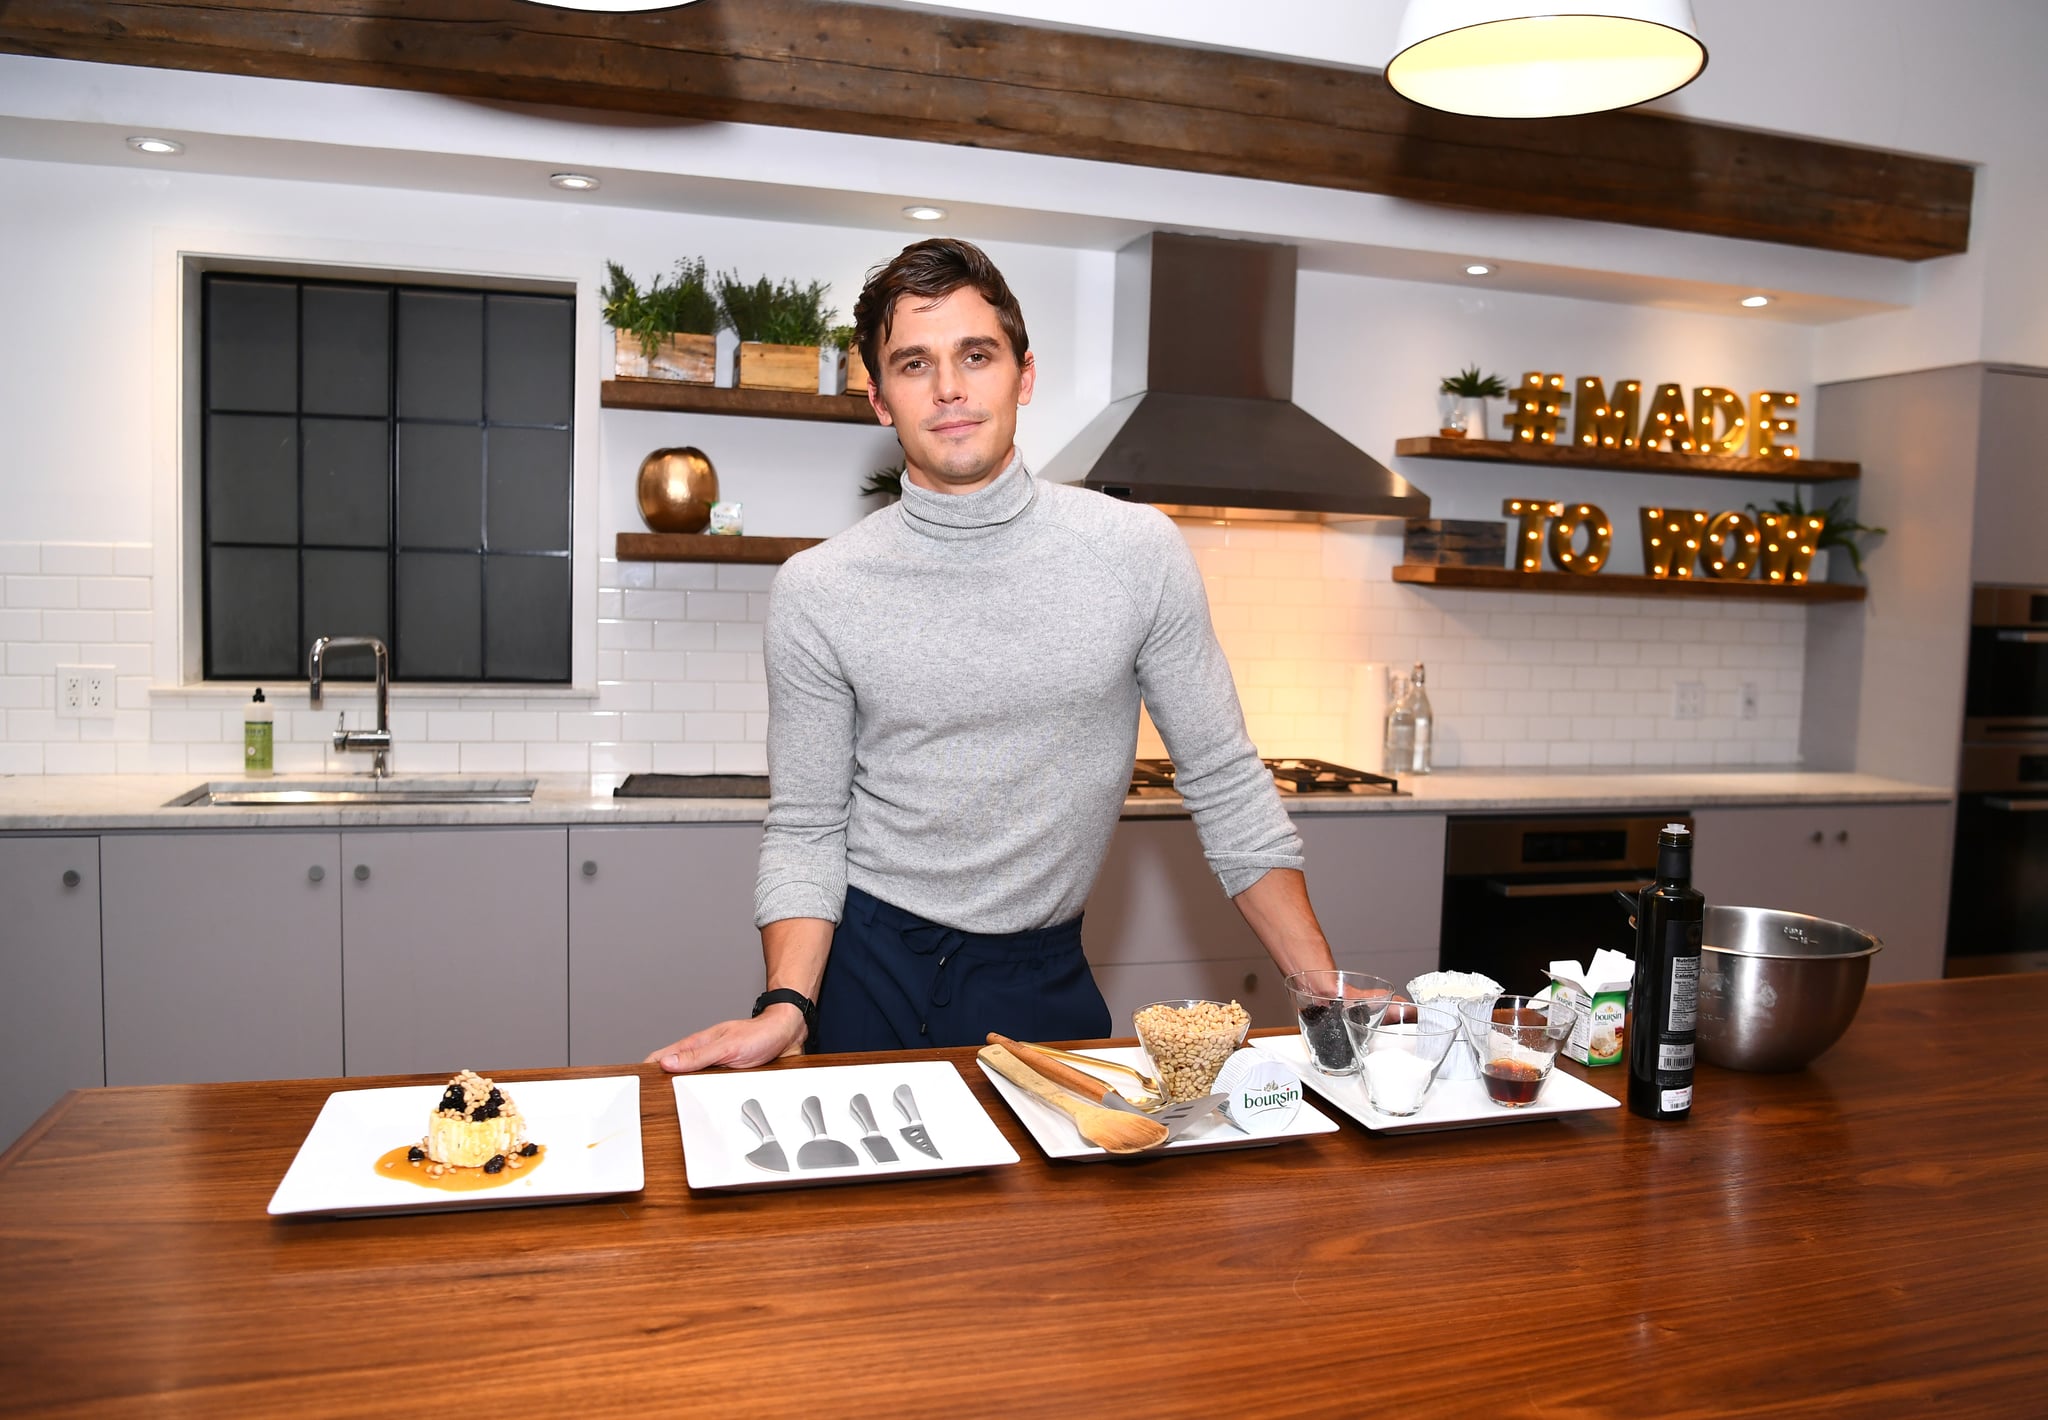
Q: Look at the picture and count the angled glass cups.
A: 4